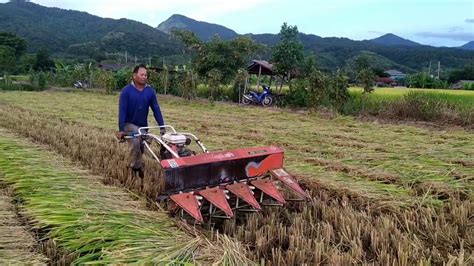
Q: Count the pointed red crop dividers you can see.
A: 5